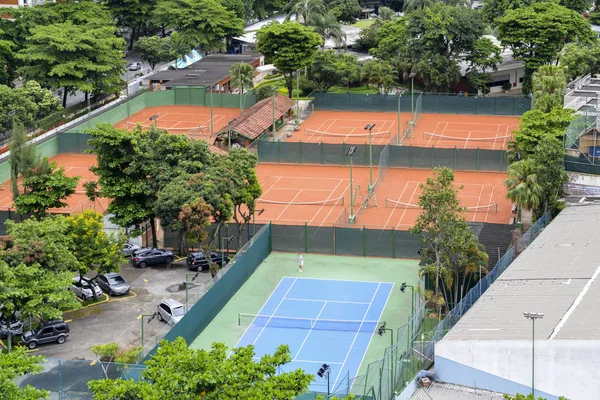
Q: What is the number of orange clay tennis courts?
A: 6